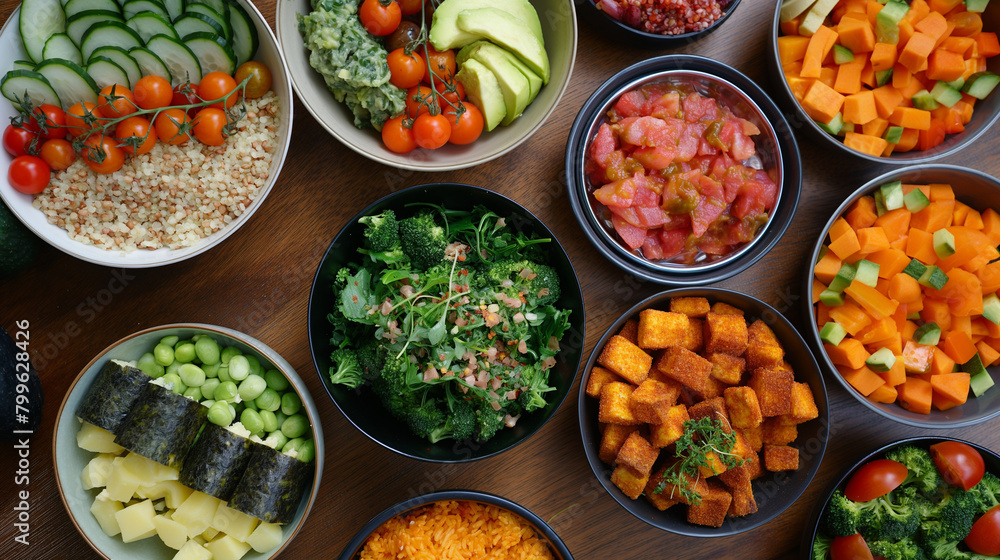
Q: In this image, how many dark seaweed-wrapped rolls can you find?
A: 4